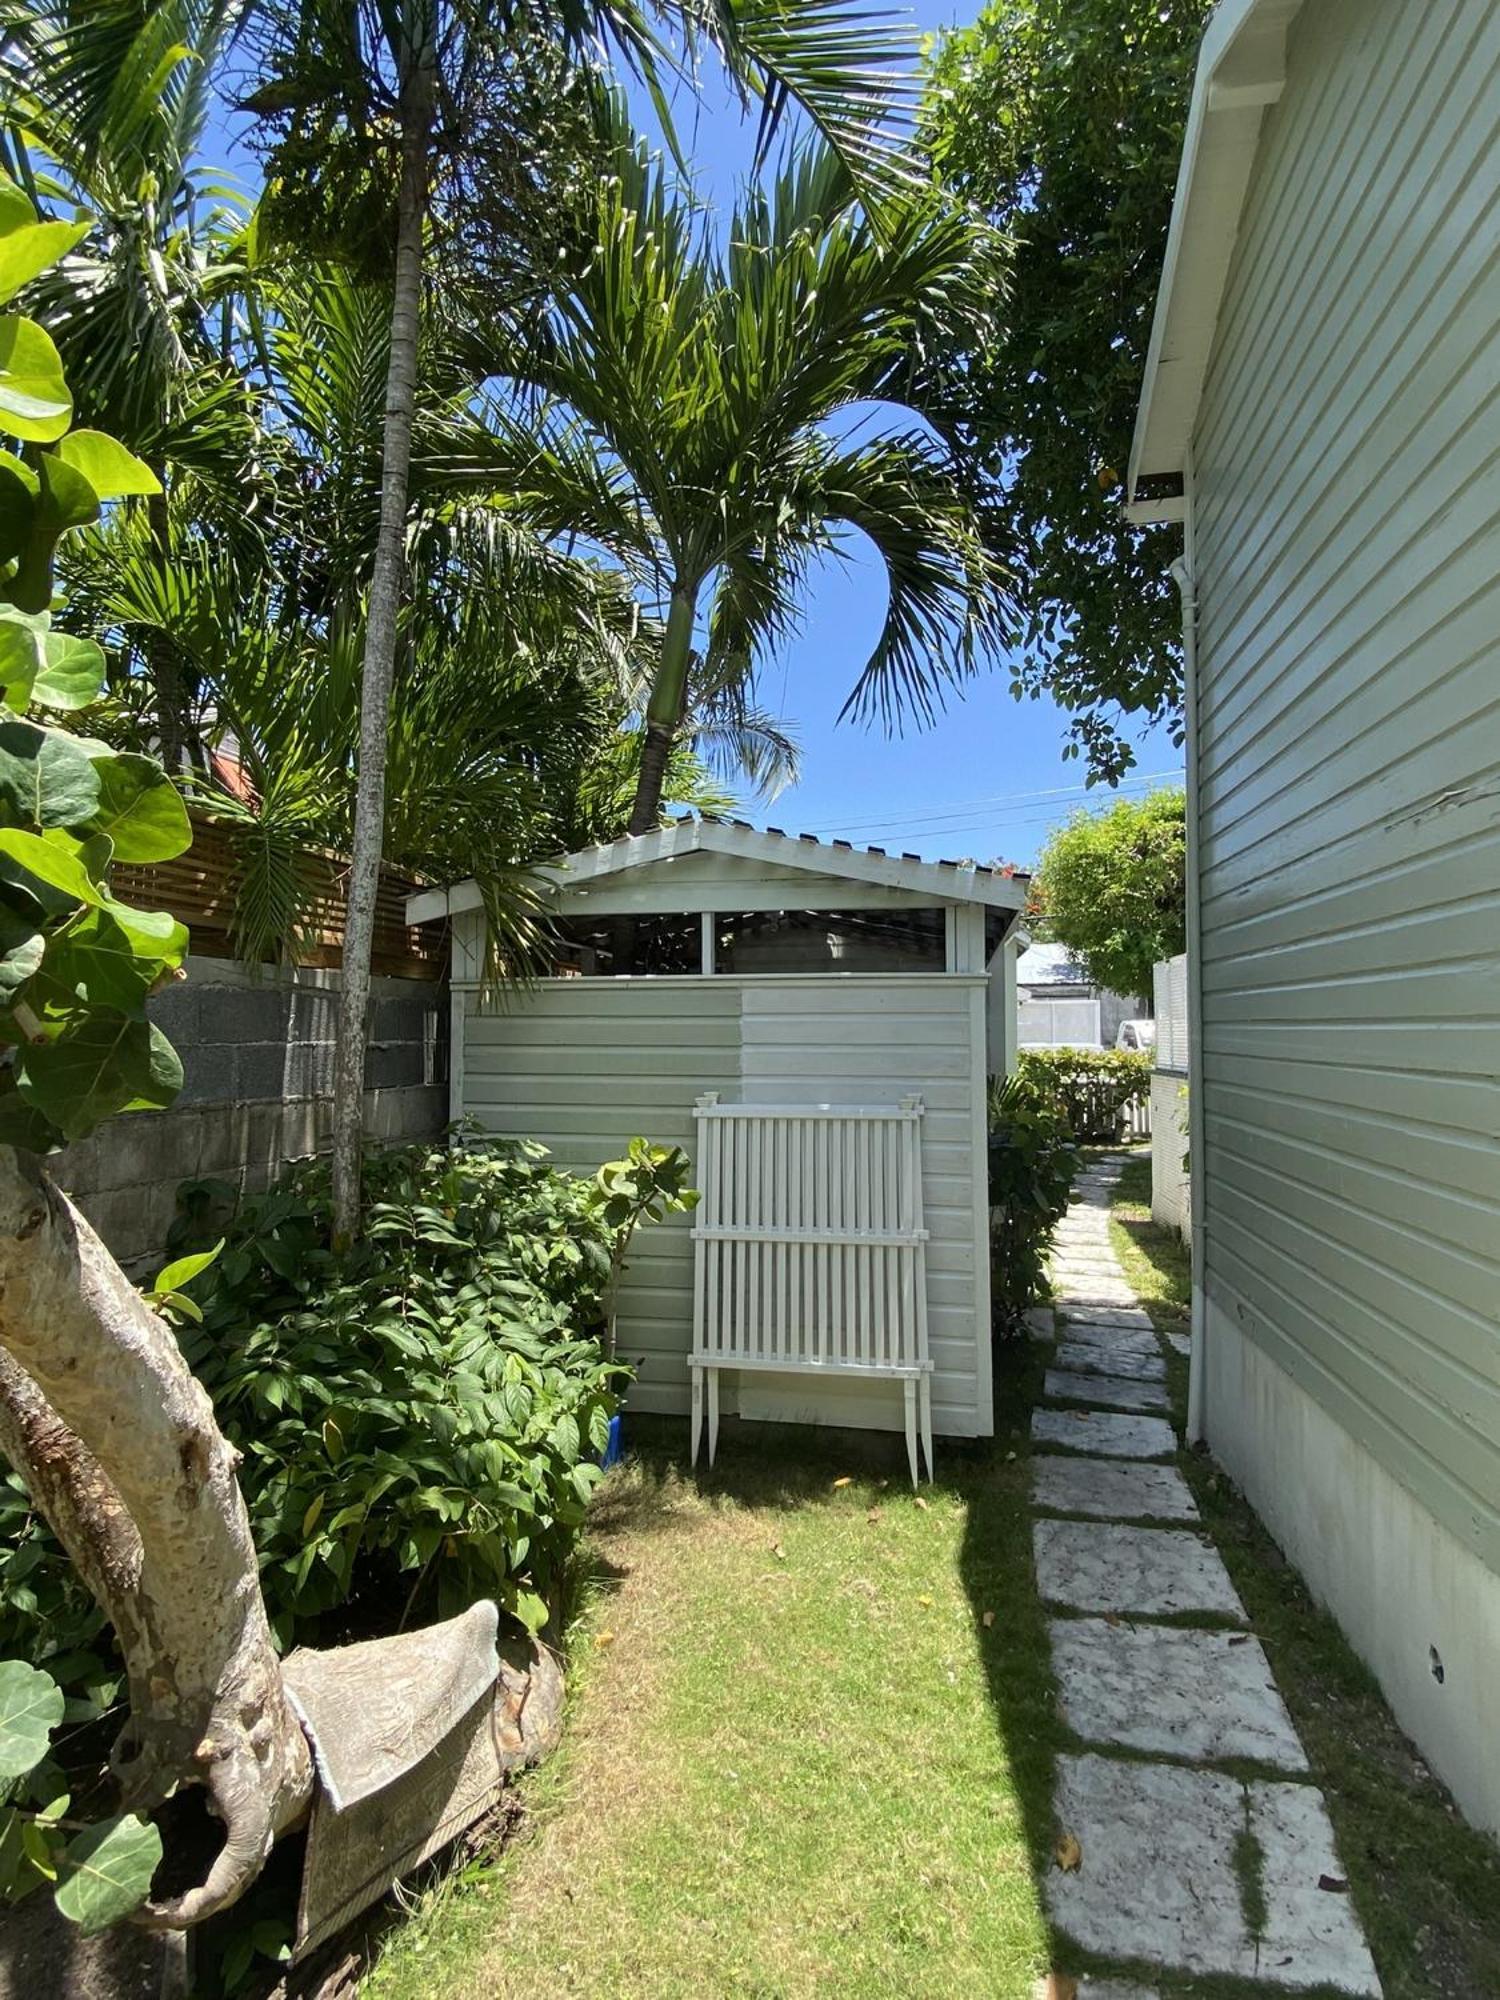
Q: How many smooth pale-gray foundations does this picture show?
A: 1